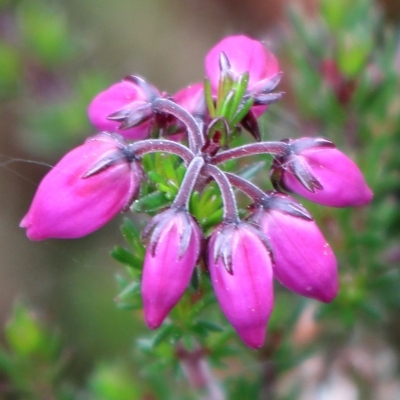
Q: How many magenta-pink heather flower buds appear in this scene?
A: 8